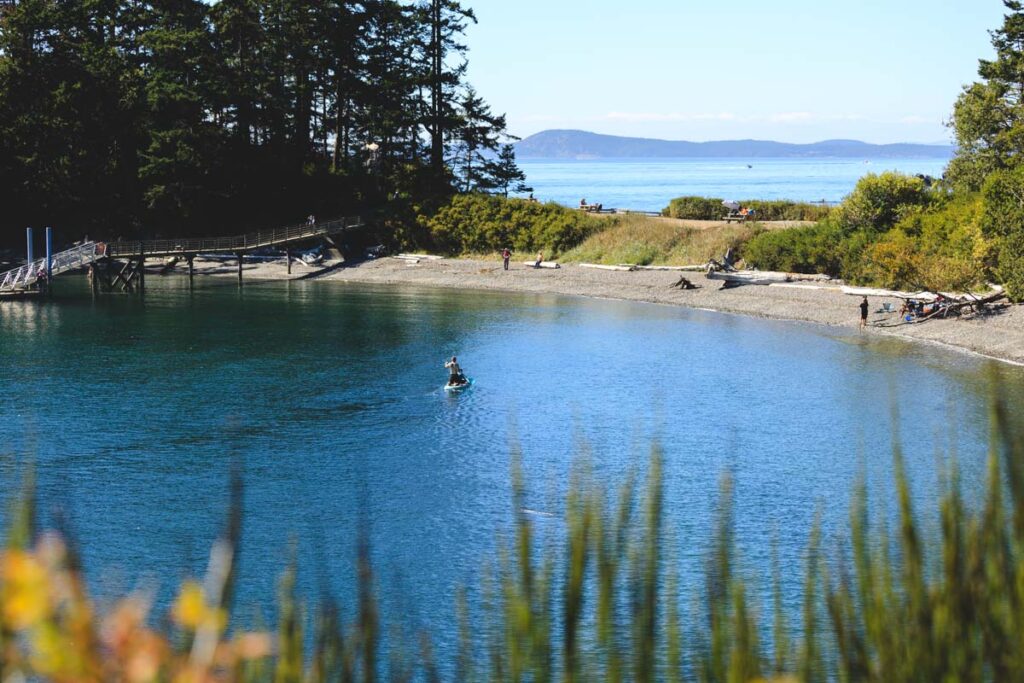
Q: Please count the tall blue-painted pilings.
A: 2